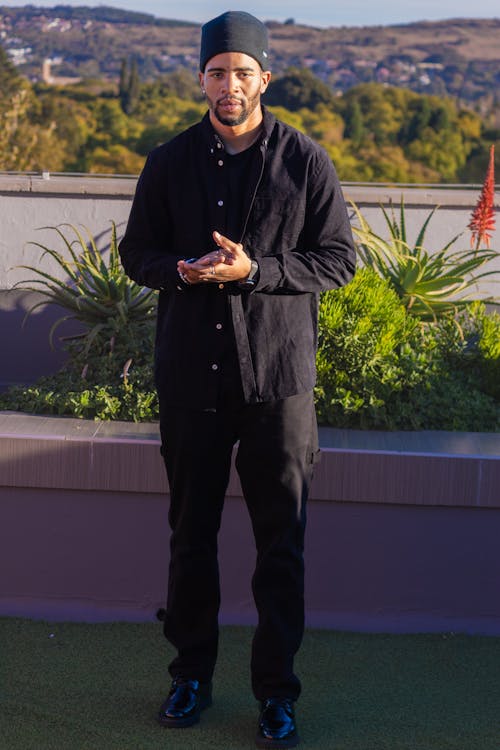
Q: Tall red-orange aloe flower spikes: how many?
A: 1